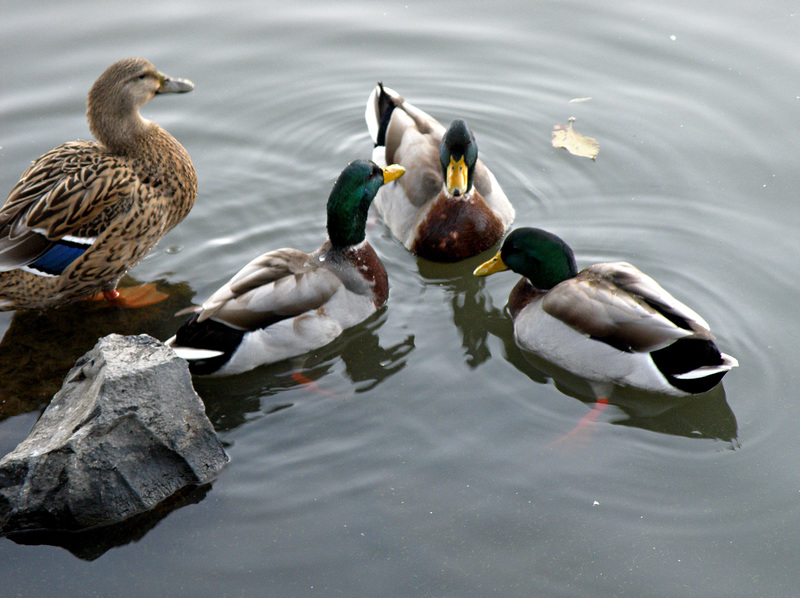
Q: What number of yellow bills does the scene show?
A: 3